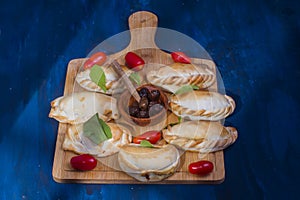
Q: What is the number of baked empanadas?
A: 7